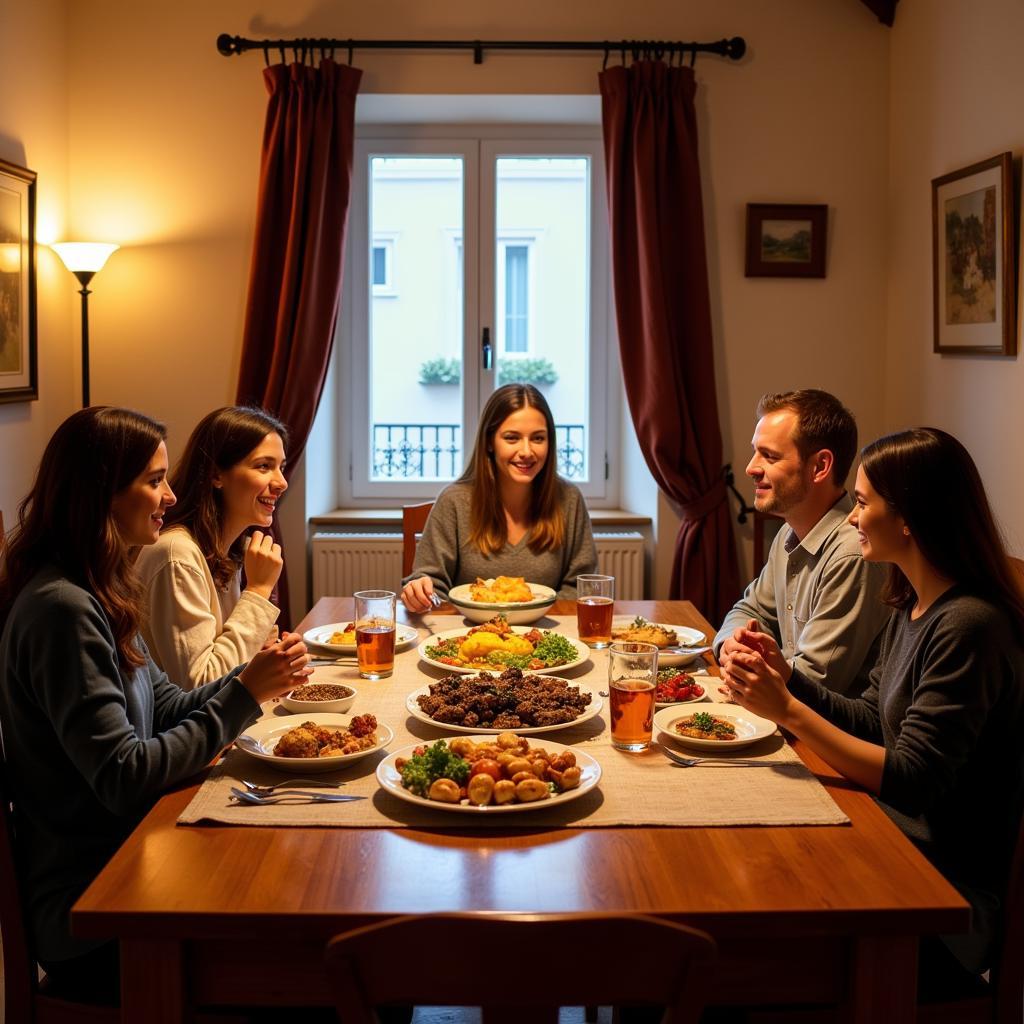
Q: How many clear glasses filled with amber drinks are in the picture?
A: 3